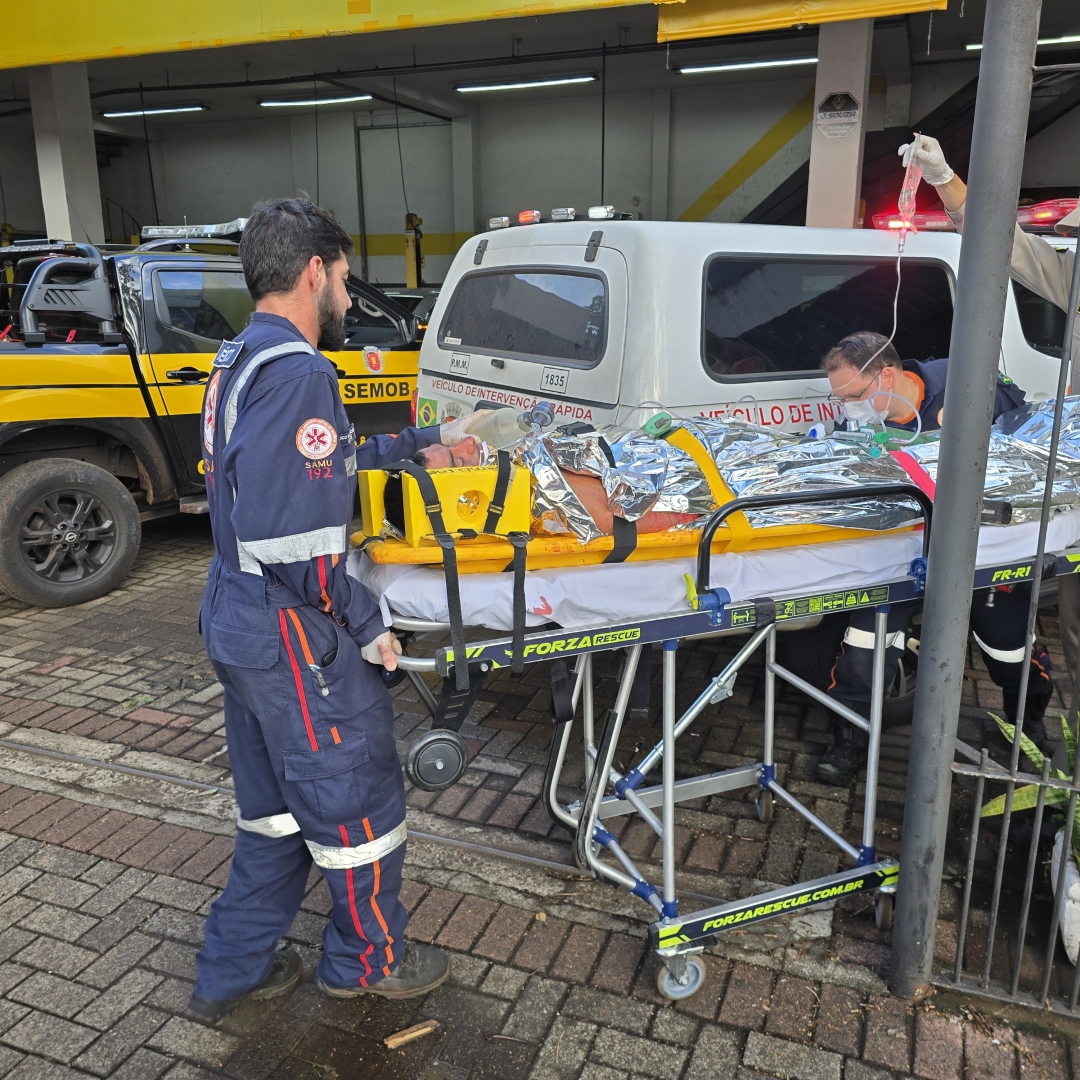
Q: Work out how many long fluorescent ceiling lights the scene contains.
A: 5